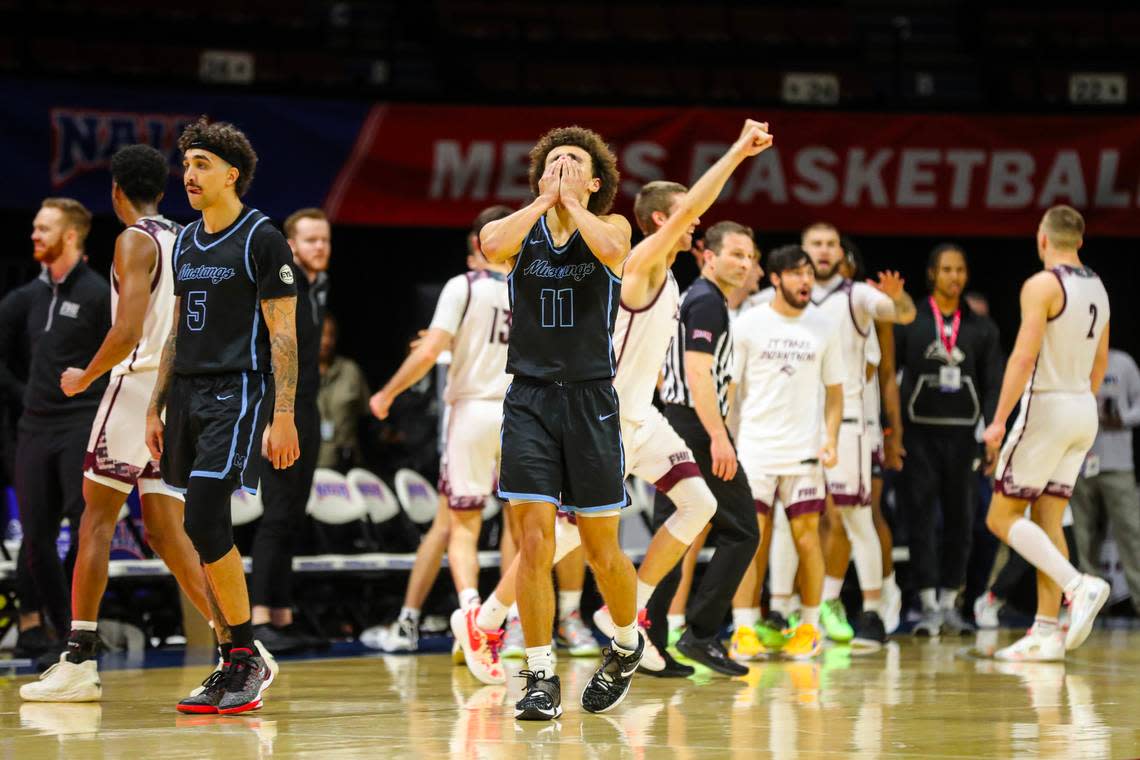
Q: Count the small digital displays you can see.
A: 3